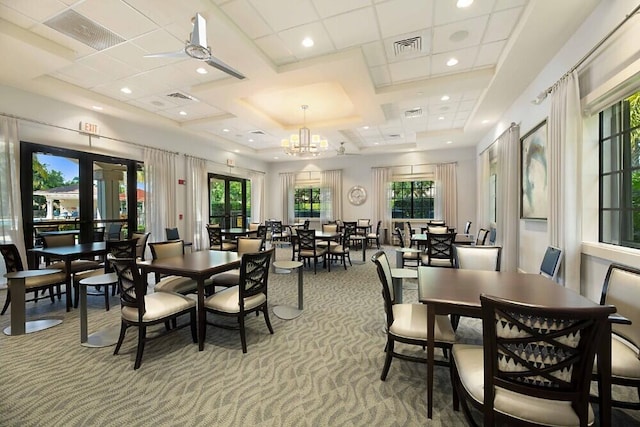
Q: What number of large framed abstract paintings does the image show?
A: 1